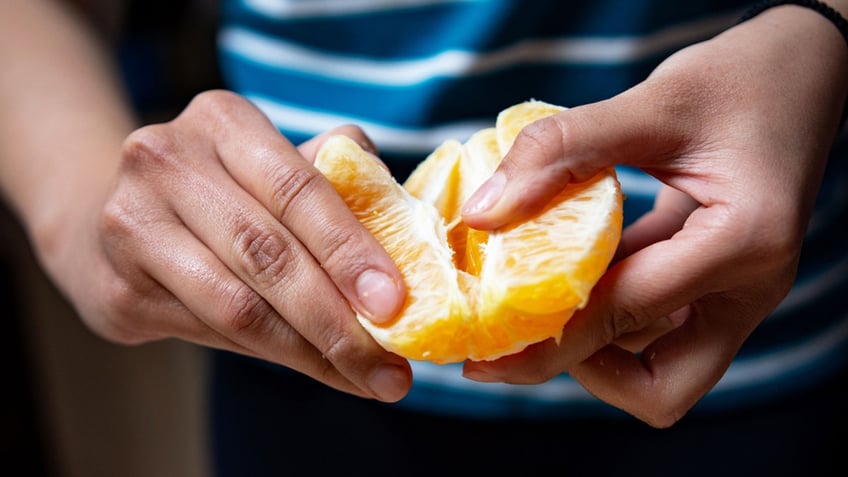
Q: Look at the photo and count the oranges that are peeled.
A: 1